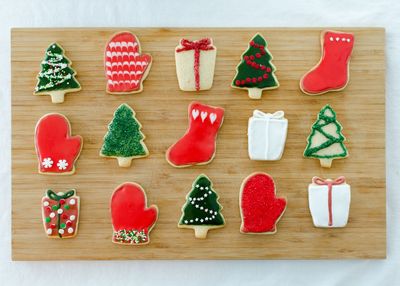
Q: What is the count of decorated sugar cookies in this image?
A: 15